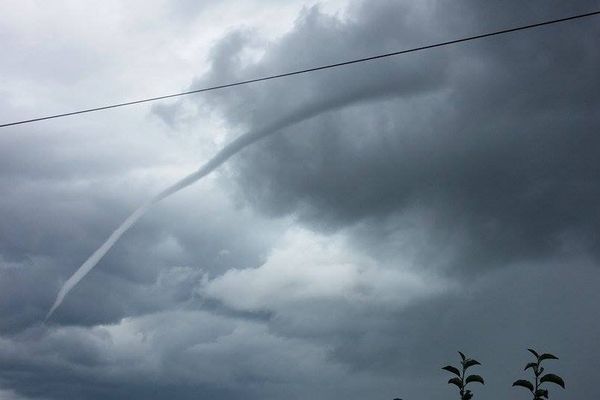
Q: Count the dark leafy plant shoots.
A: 2